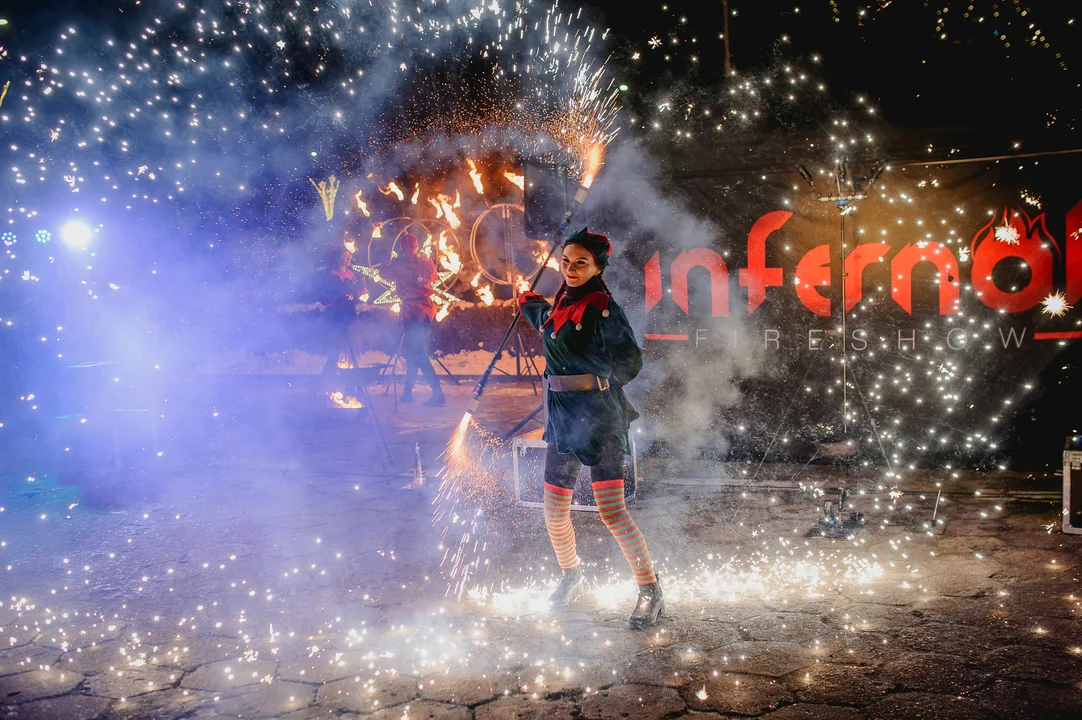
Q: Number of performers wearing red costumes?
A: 1